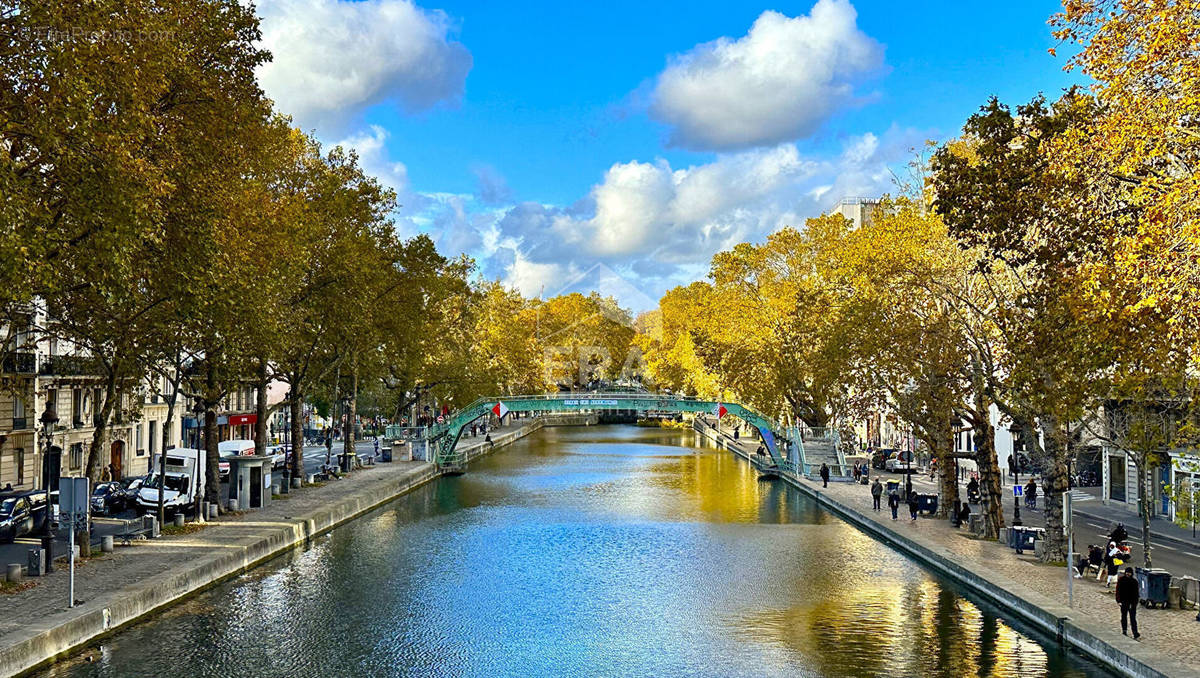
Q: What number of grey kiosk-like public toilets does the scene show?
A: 1